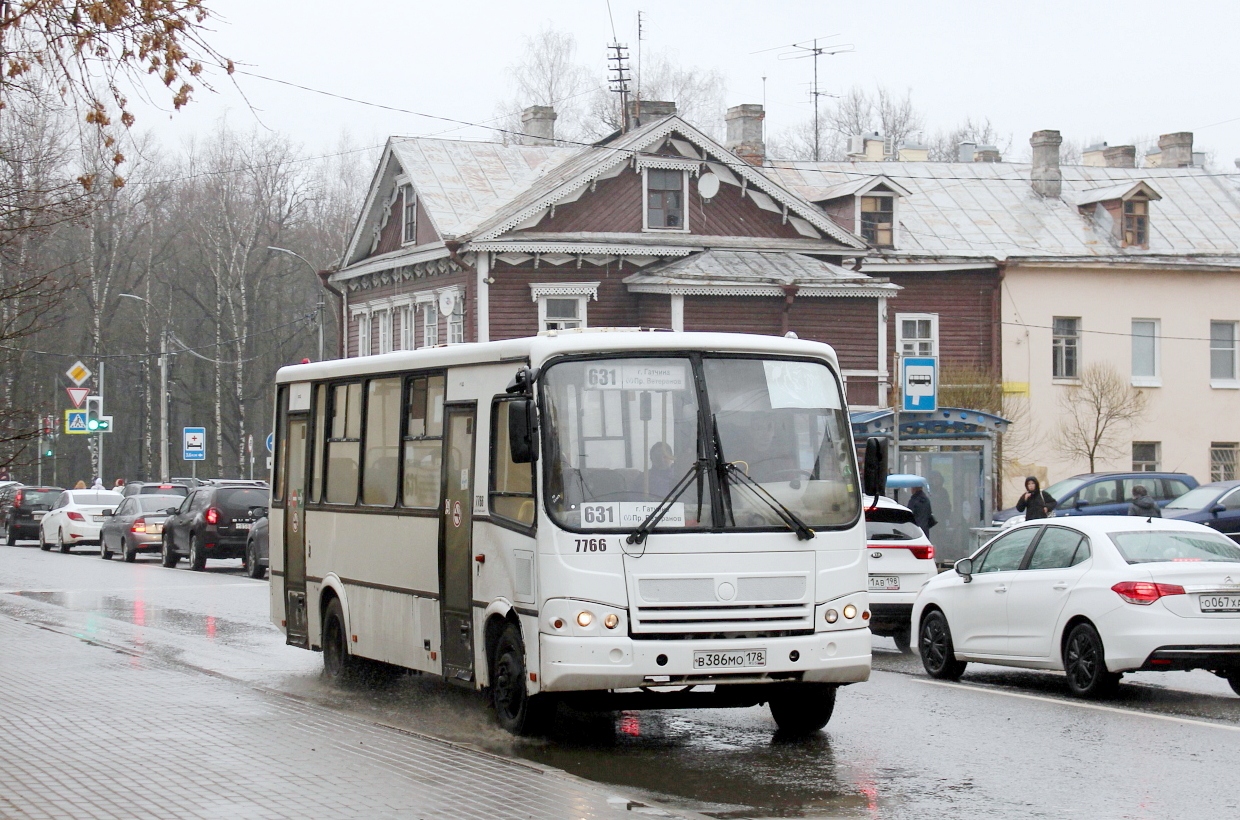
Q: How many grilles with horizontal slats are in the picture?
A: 1